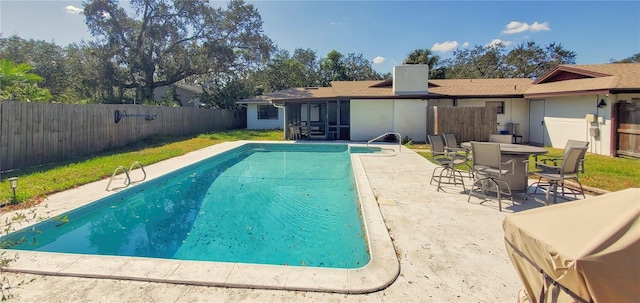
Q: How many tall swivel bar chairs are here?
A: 6